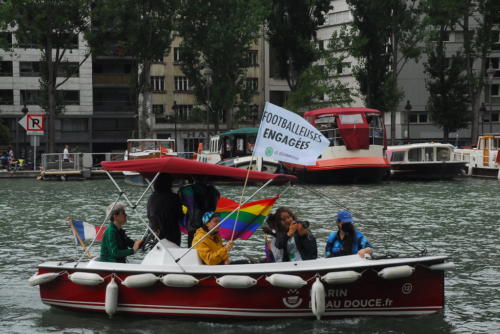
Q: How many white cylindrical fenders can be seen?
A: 11